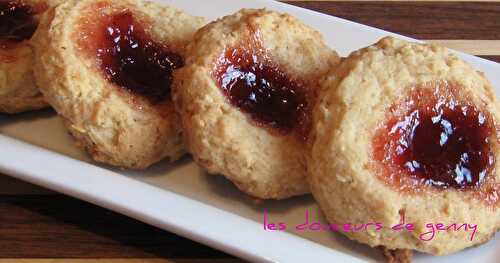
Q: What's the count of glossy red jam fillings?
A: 4